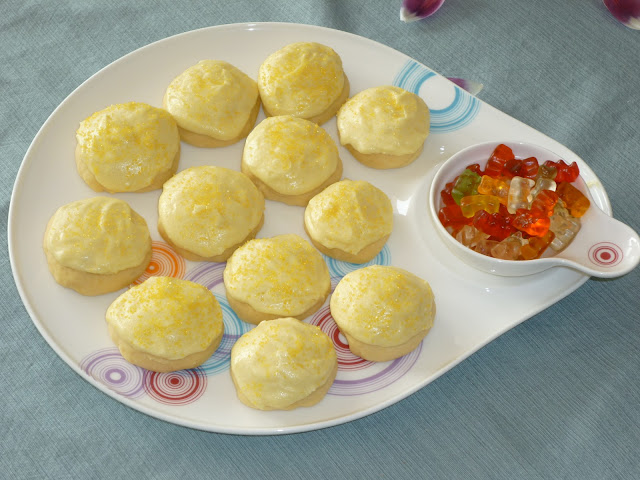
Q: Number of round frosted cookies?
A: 12